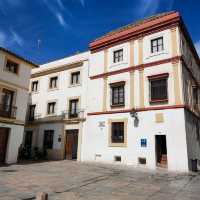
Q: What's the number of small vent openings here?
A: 2